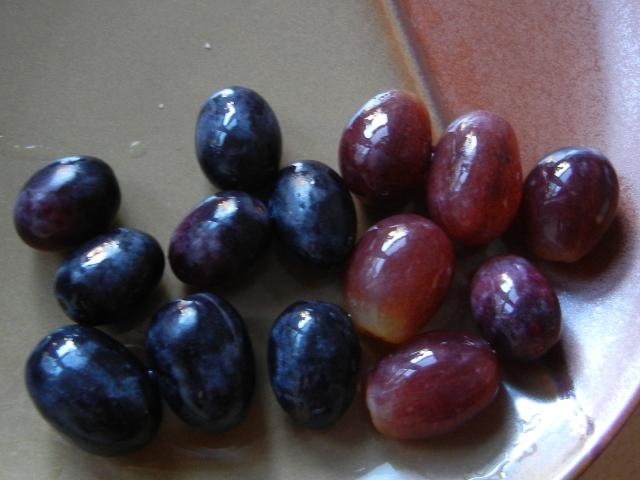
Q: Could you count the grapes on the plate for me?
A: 14